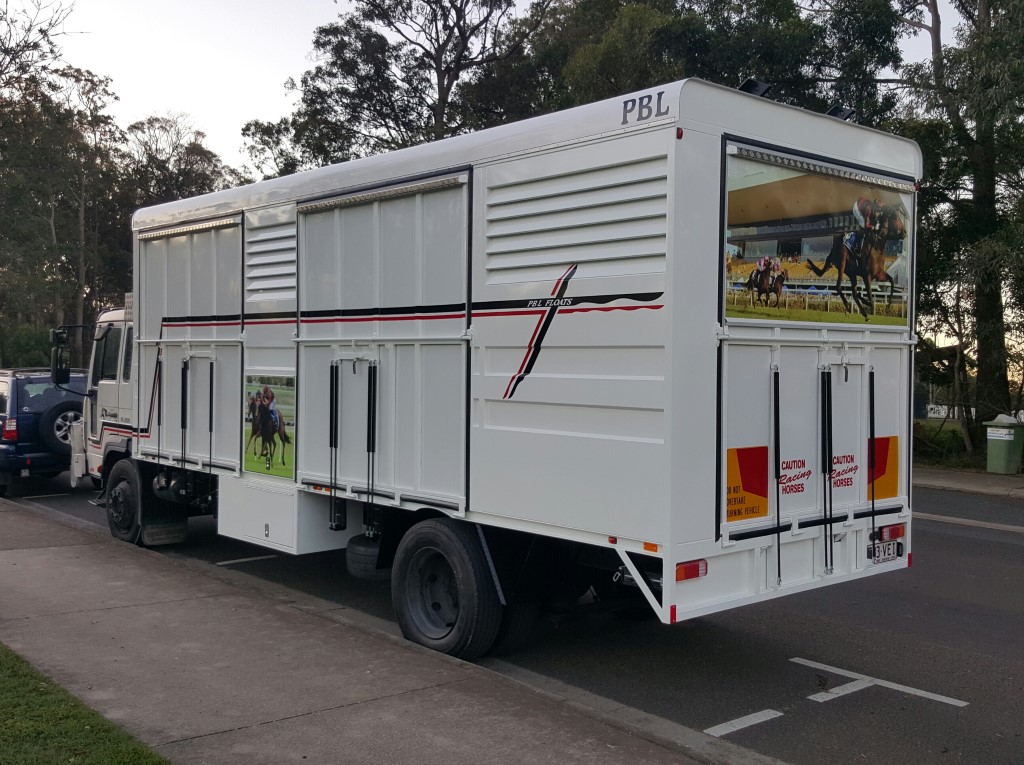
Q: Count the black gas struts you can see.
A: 12